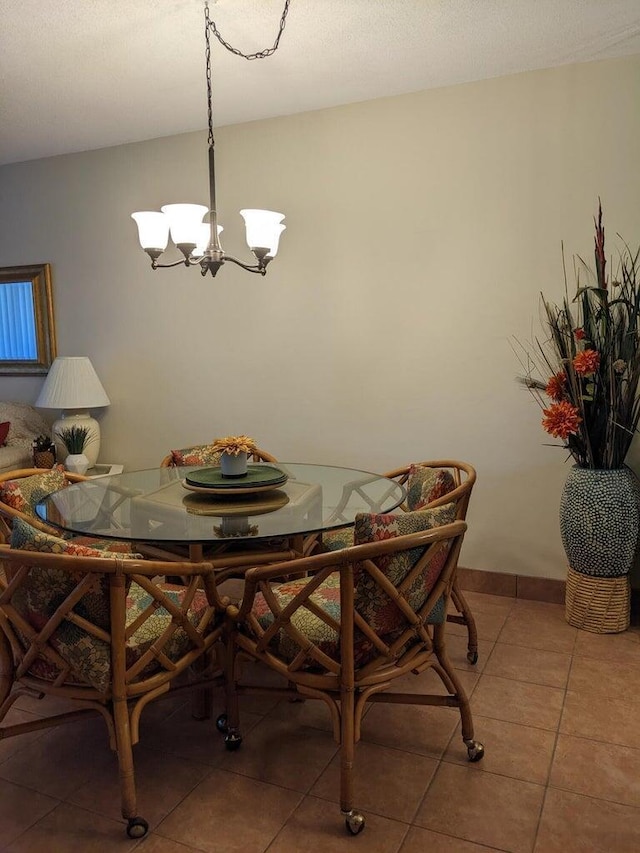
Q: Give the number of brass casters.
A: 6